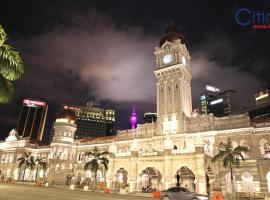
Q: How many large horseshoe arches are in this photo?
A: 3